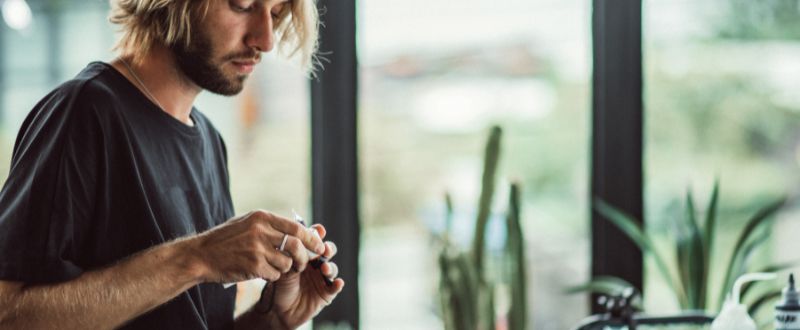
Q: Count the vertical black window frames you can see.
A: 2